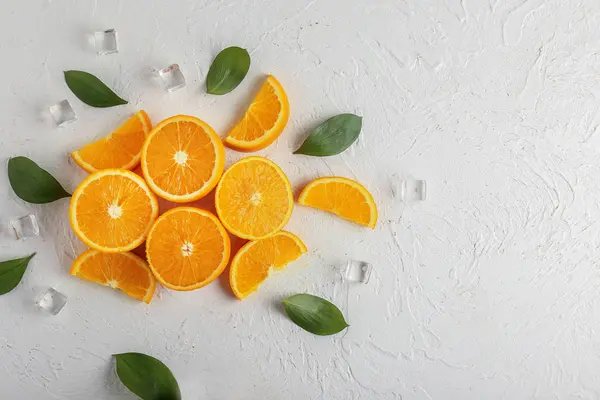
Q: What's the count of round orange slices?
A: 4